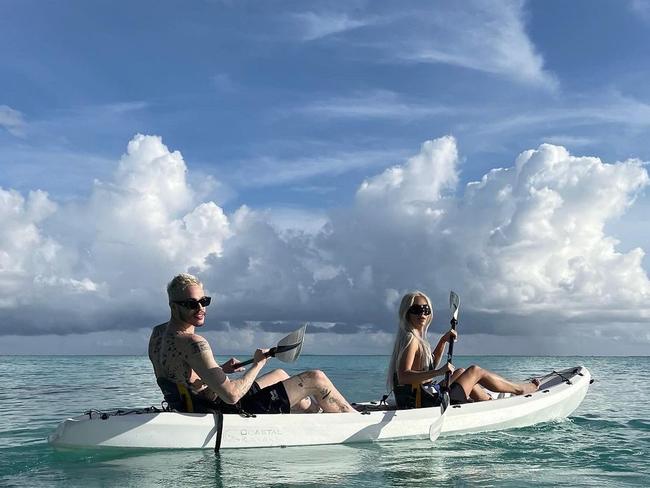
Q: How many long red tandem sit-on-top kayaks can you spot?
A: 0